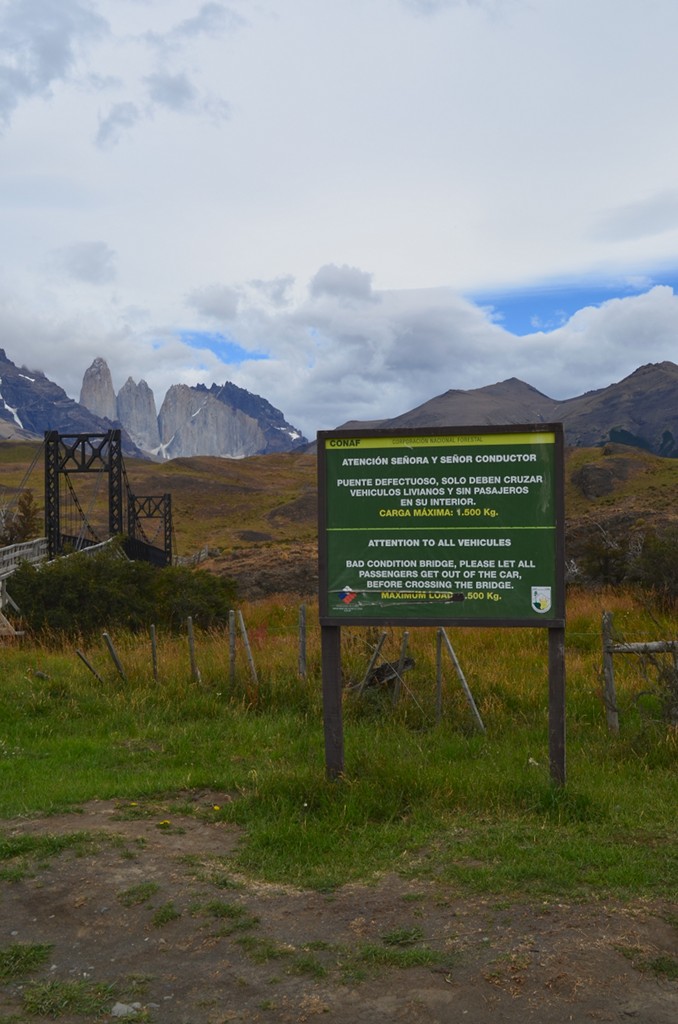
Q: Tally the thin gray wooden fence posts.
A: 11